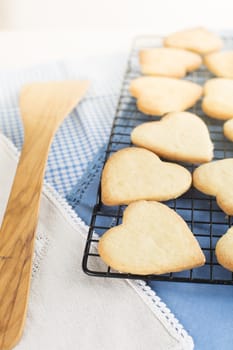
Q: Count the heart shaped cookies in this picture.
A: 11